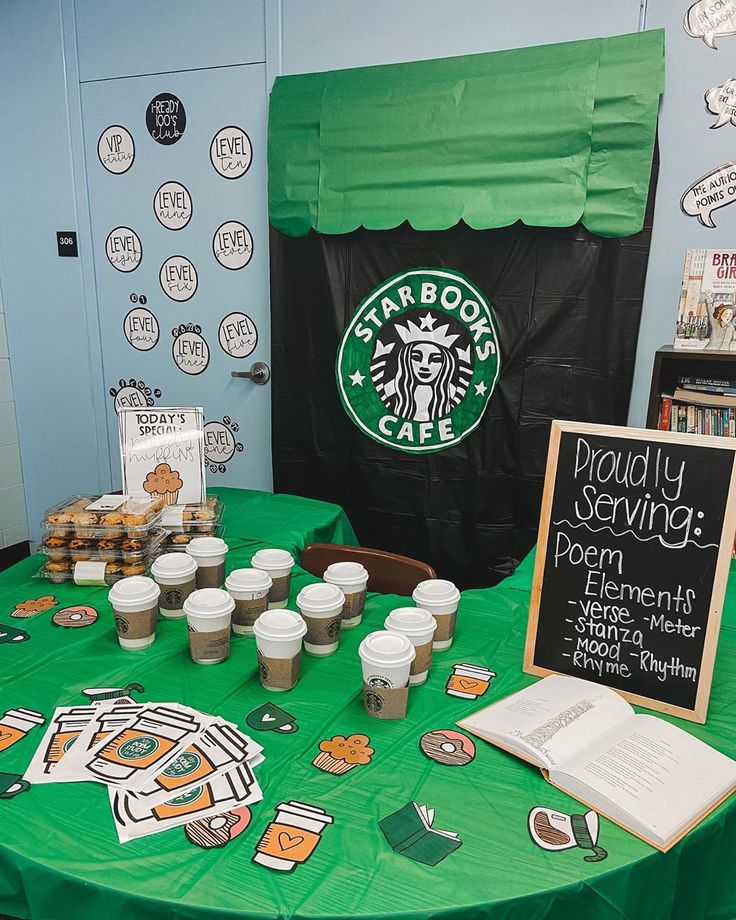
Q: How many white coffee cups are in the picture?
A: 12